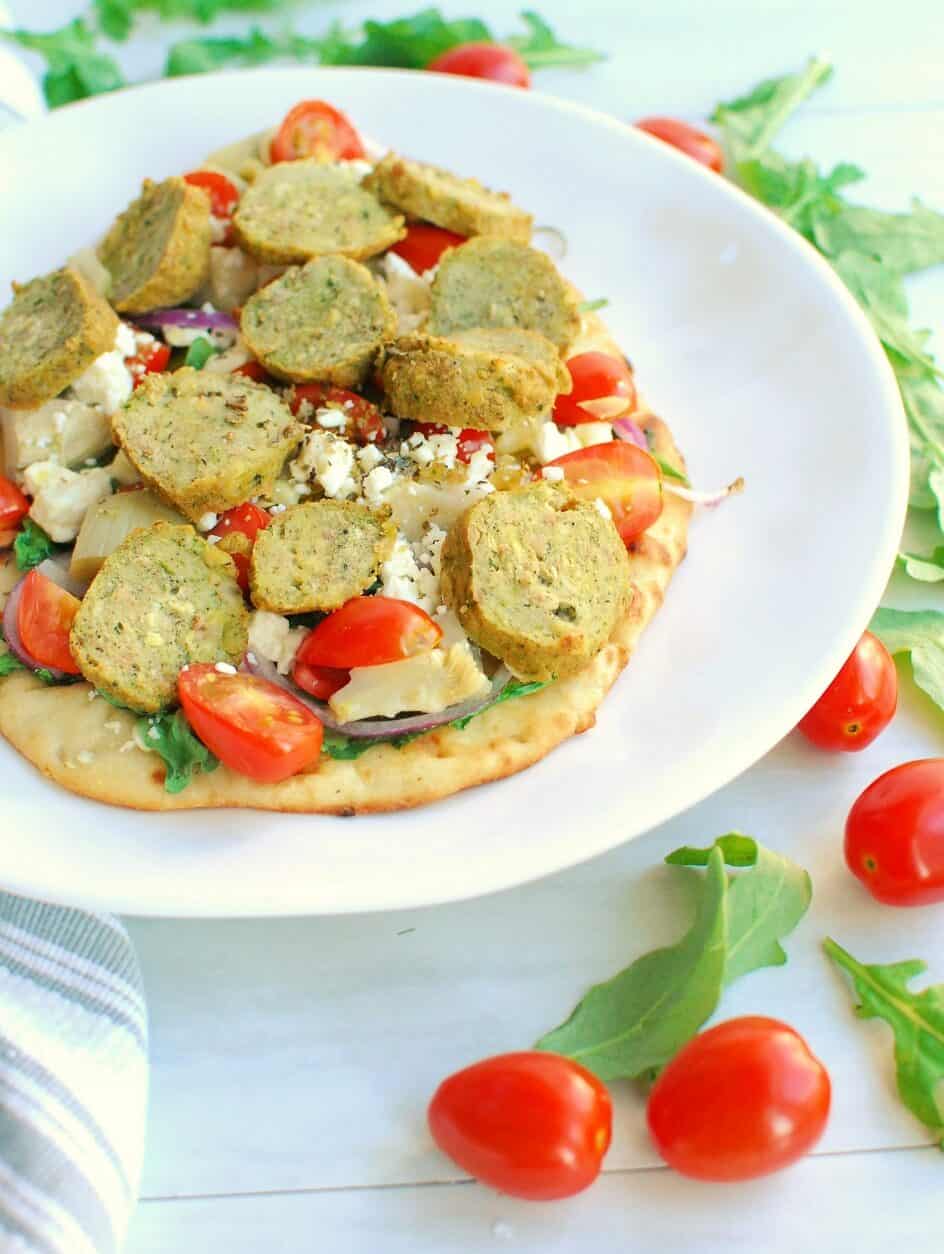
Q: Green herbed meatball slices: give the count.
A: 11